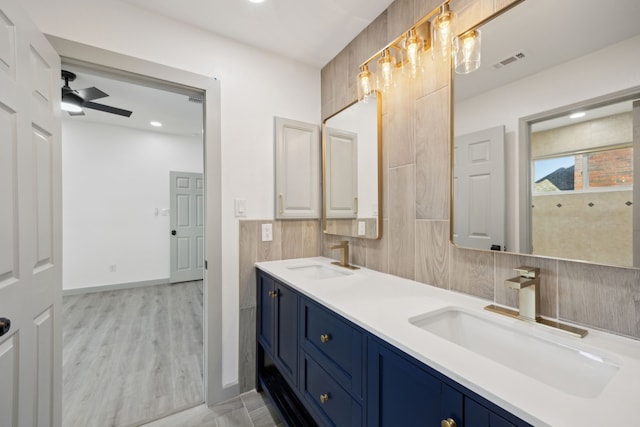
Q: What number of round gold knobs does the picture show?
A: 5